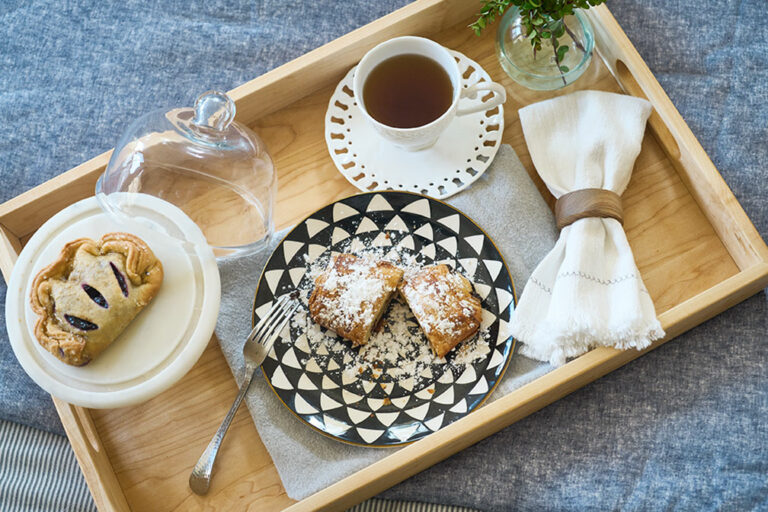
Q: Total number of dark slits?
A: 3